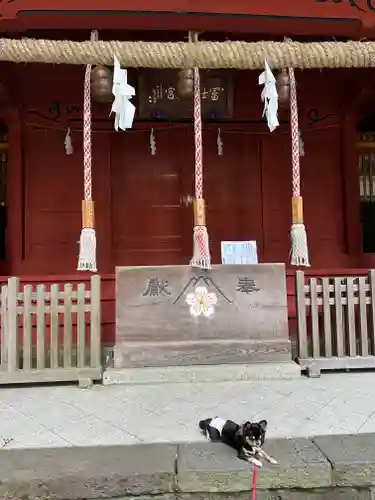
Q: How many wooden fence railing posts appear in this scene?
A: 15